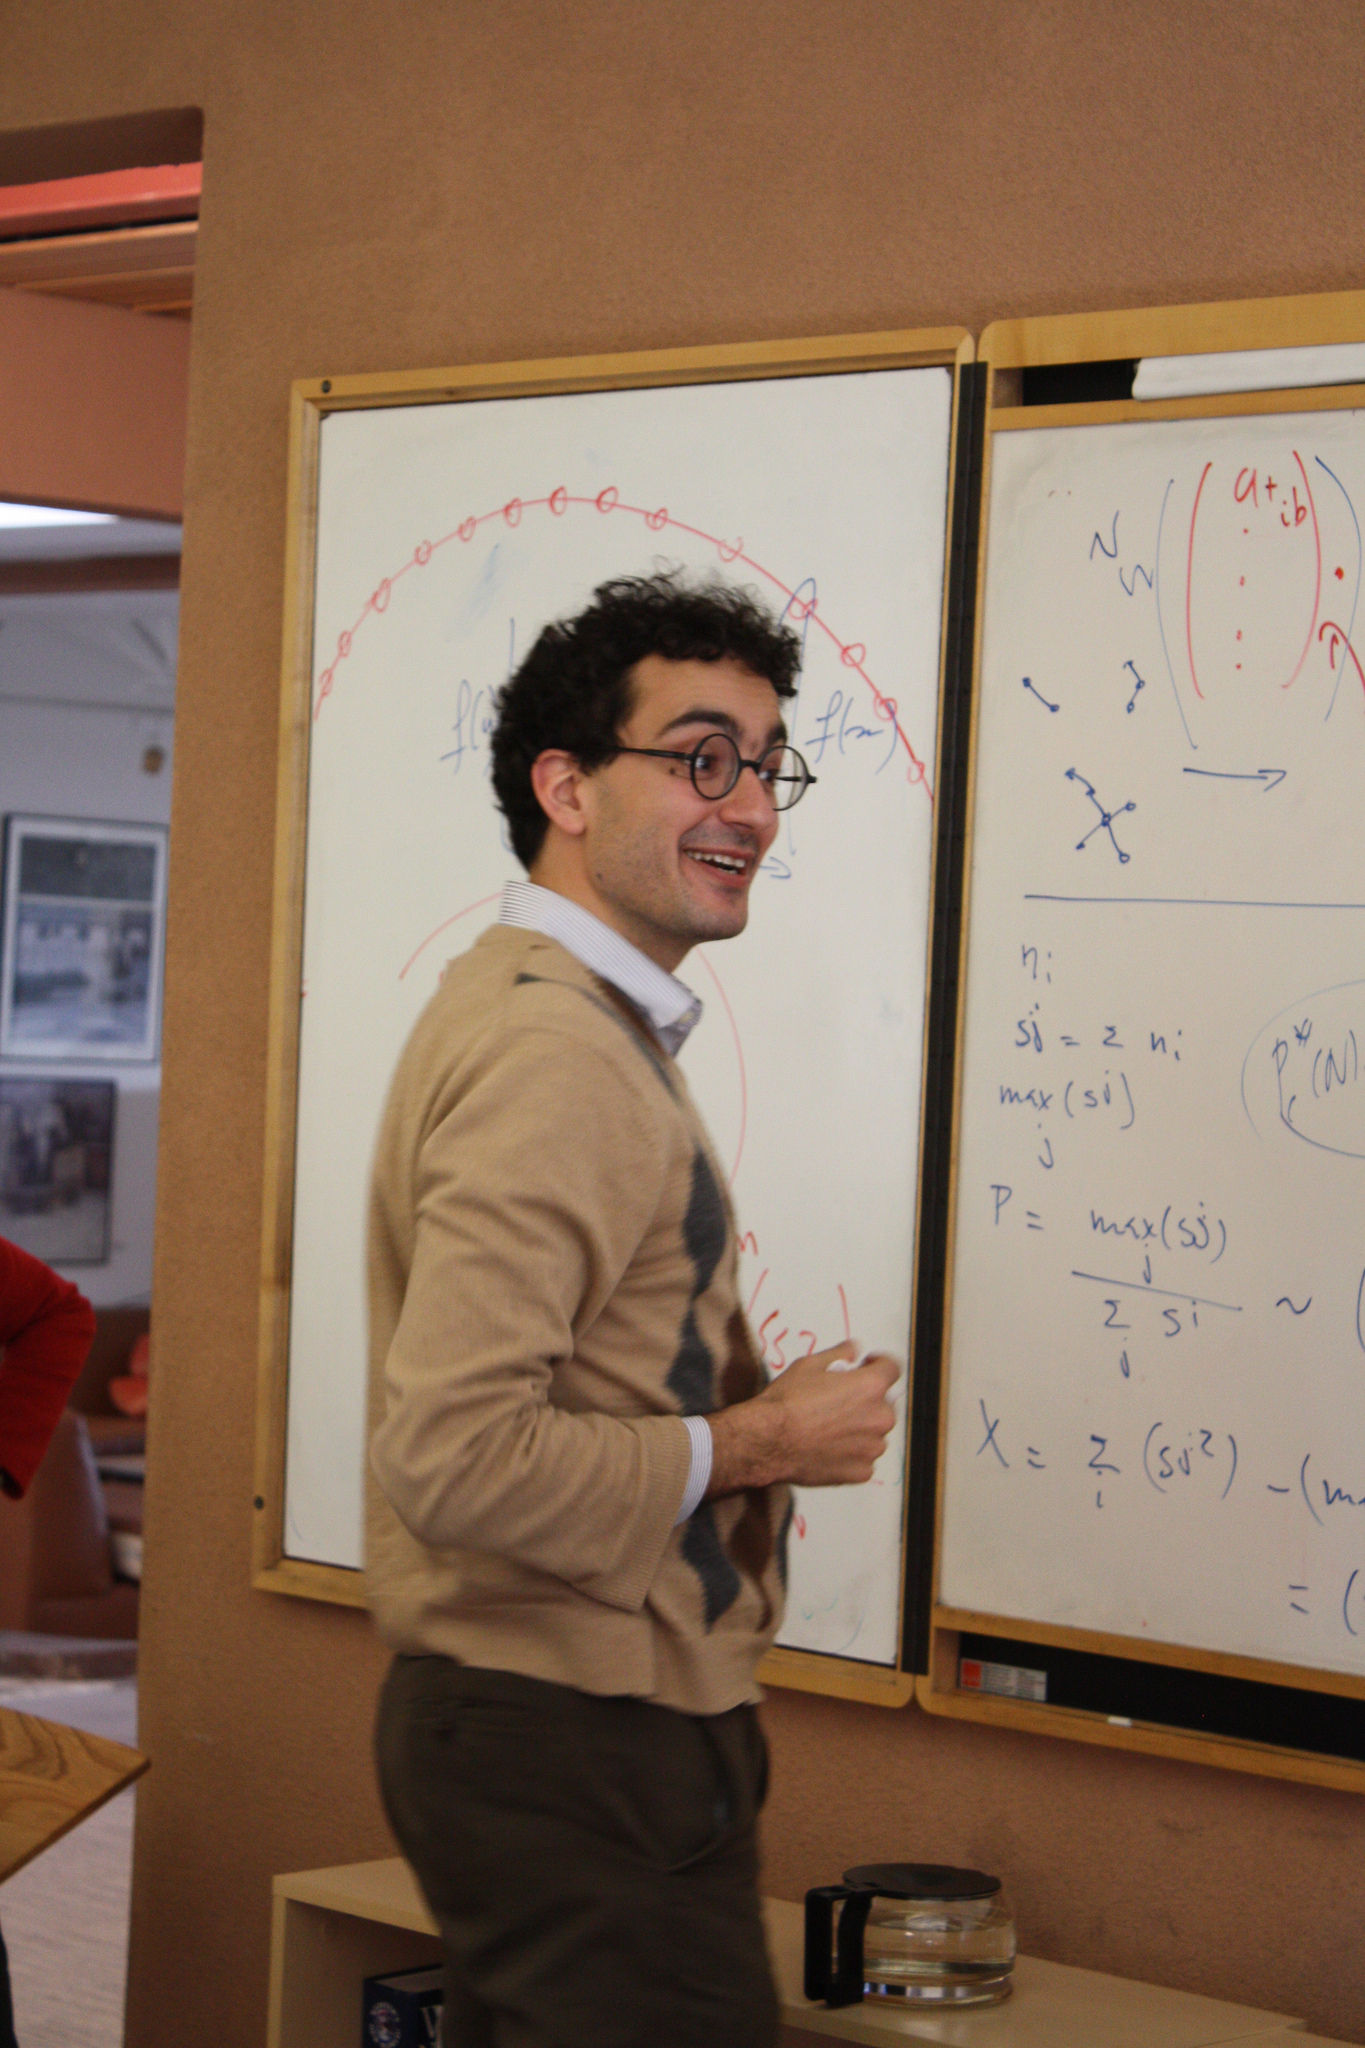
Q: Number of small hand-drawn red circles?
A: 14